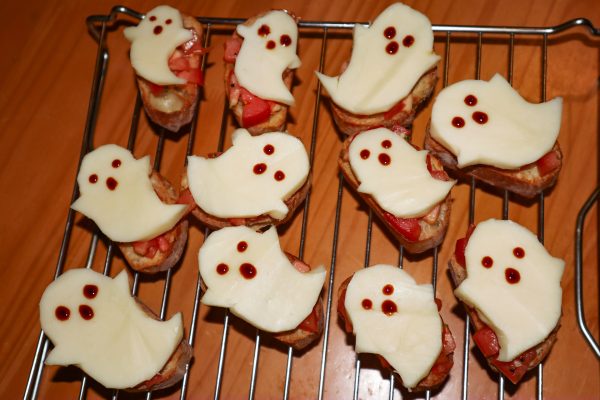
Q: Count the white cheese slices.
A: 11